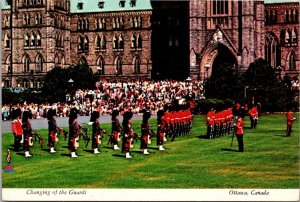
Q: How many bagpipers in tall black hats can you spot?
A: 8